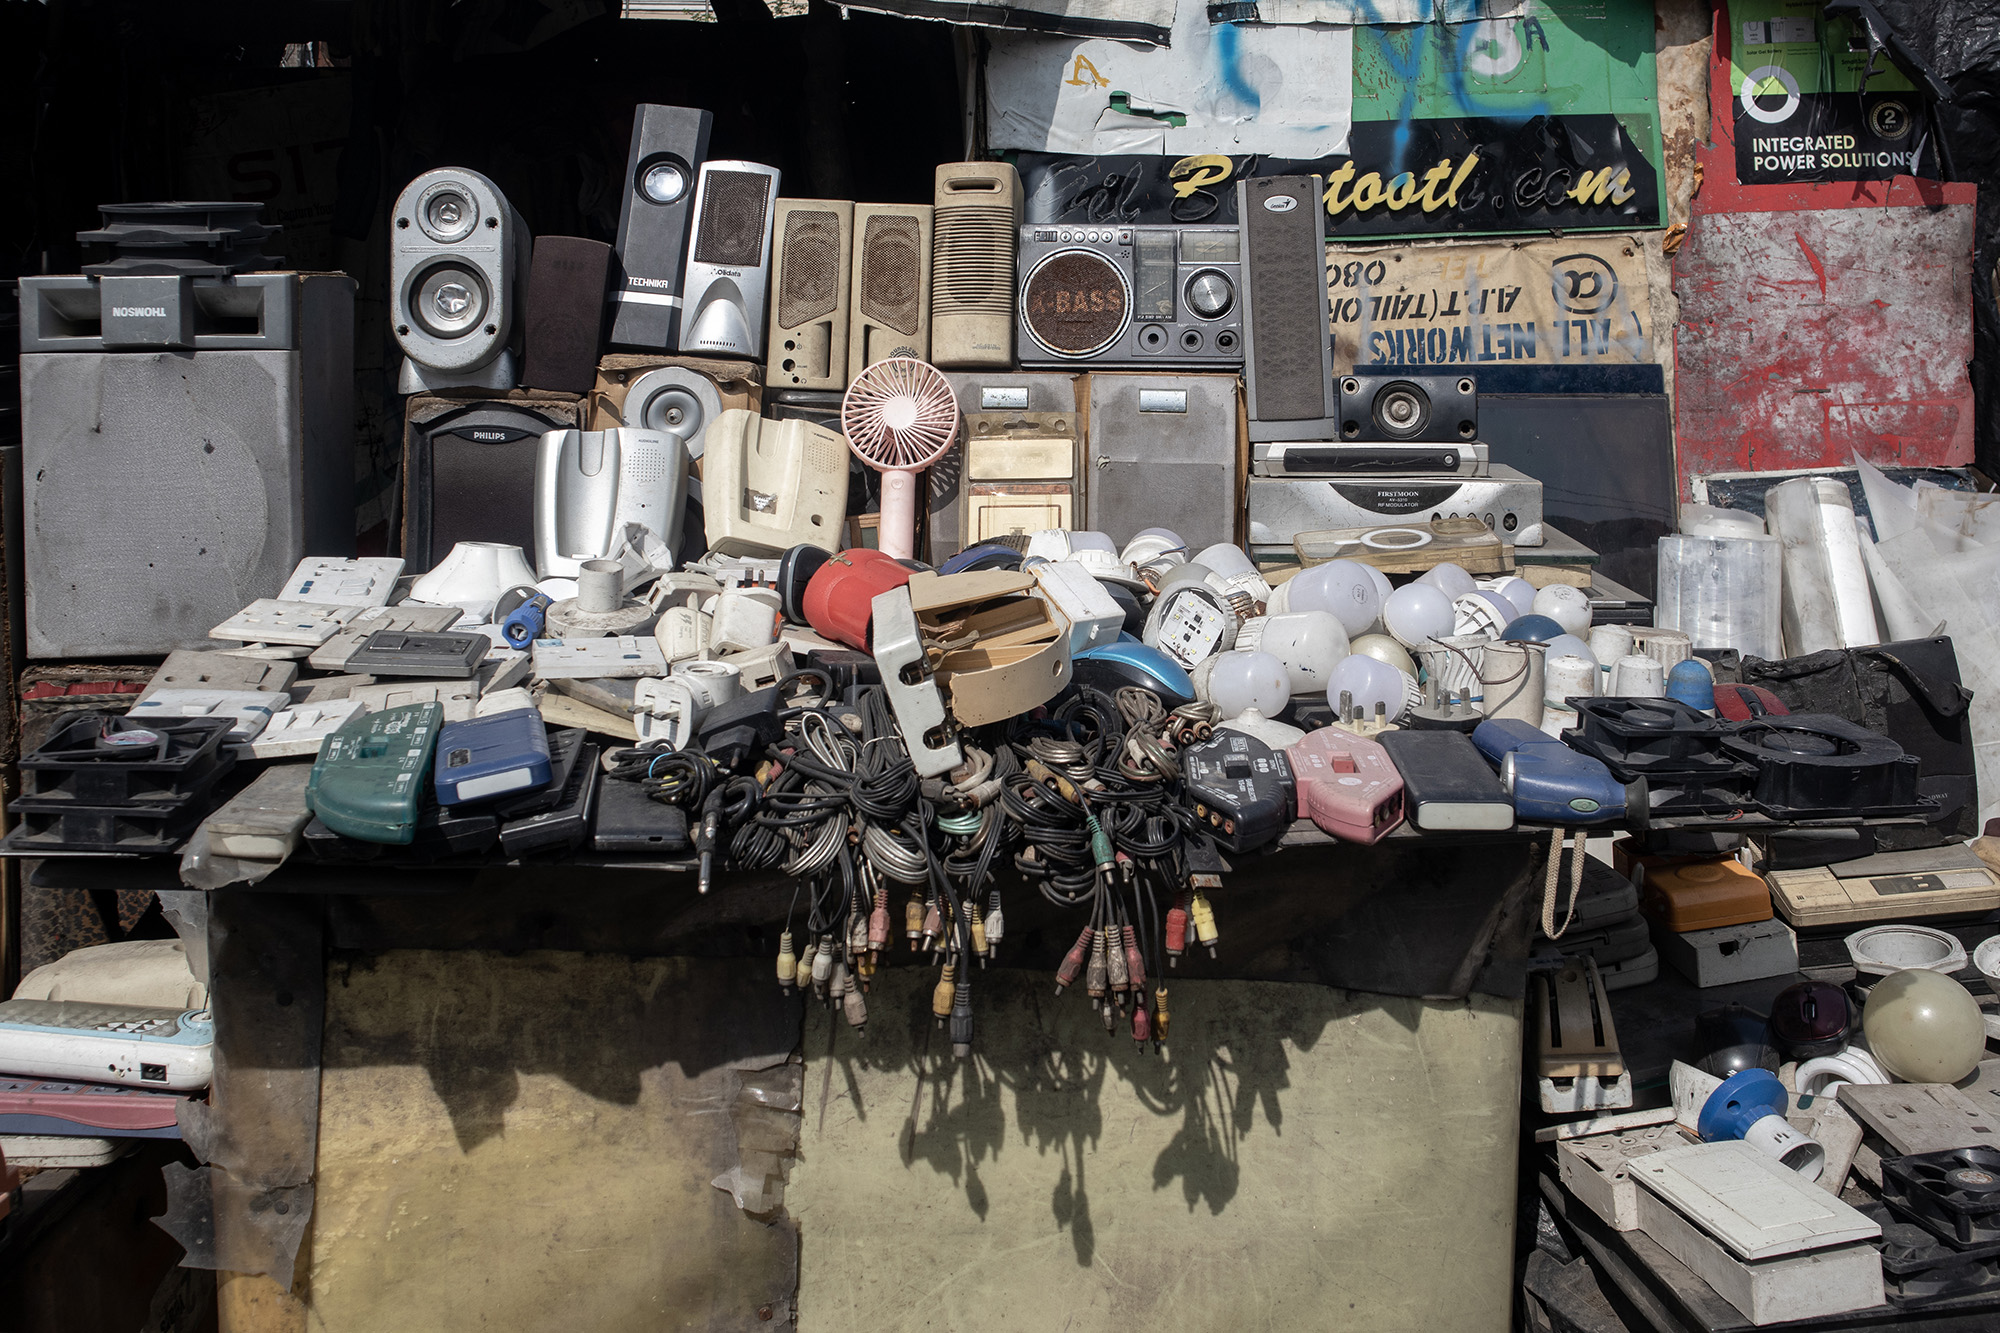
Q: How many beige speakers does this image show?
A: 3